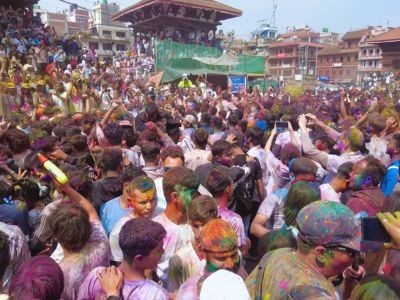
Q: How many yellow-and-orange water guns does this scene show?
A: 1